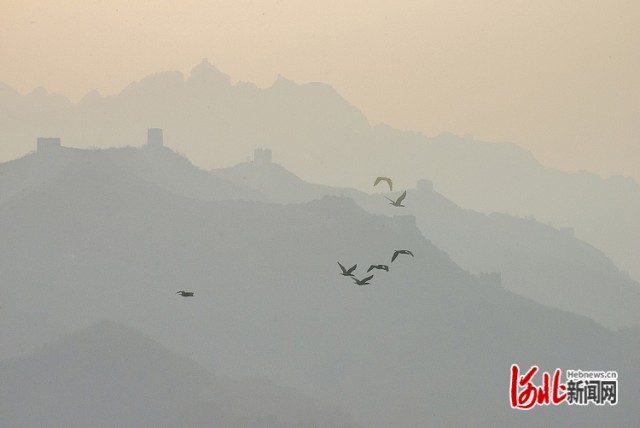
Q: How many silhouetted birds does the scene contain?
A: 7